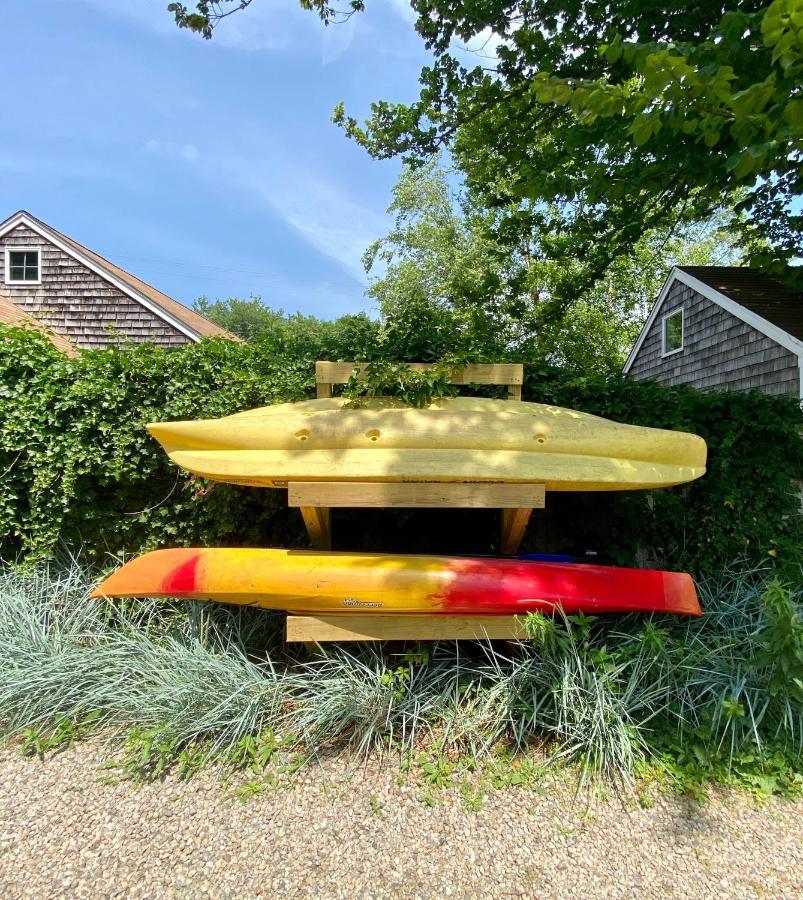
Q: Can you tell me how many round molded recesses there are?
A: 3